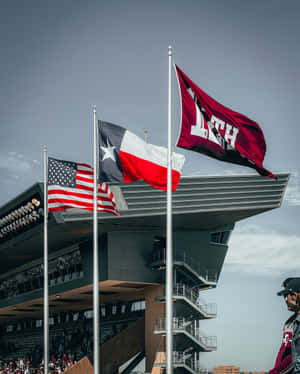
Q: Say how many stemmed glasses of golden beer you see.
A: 0